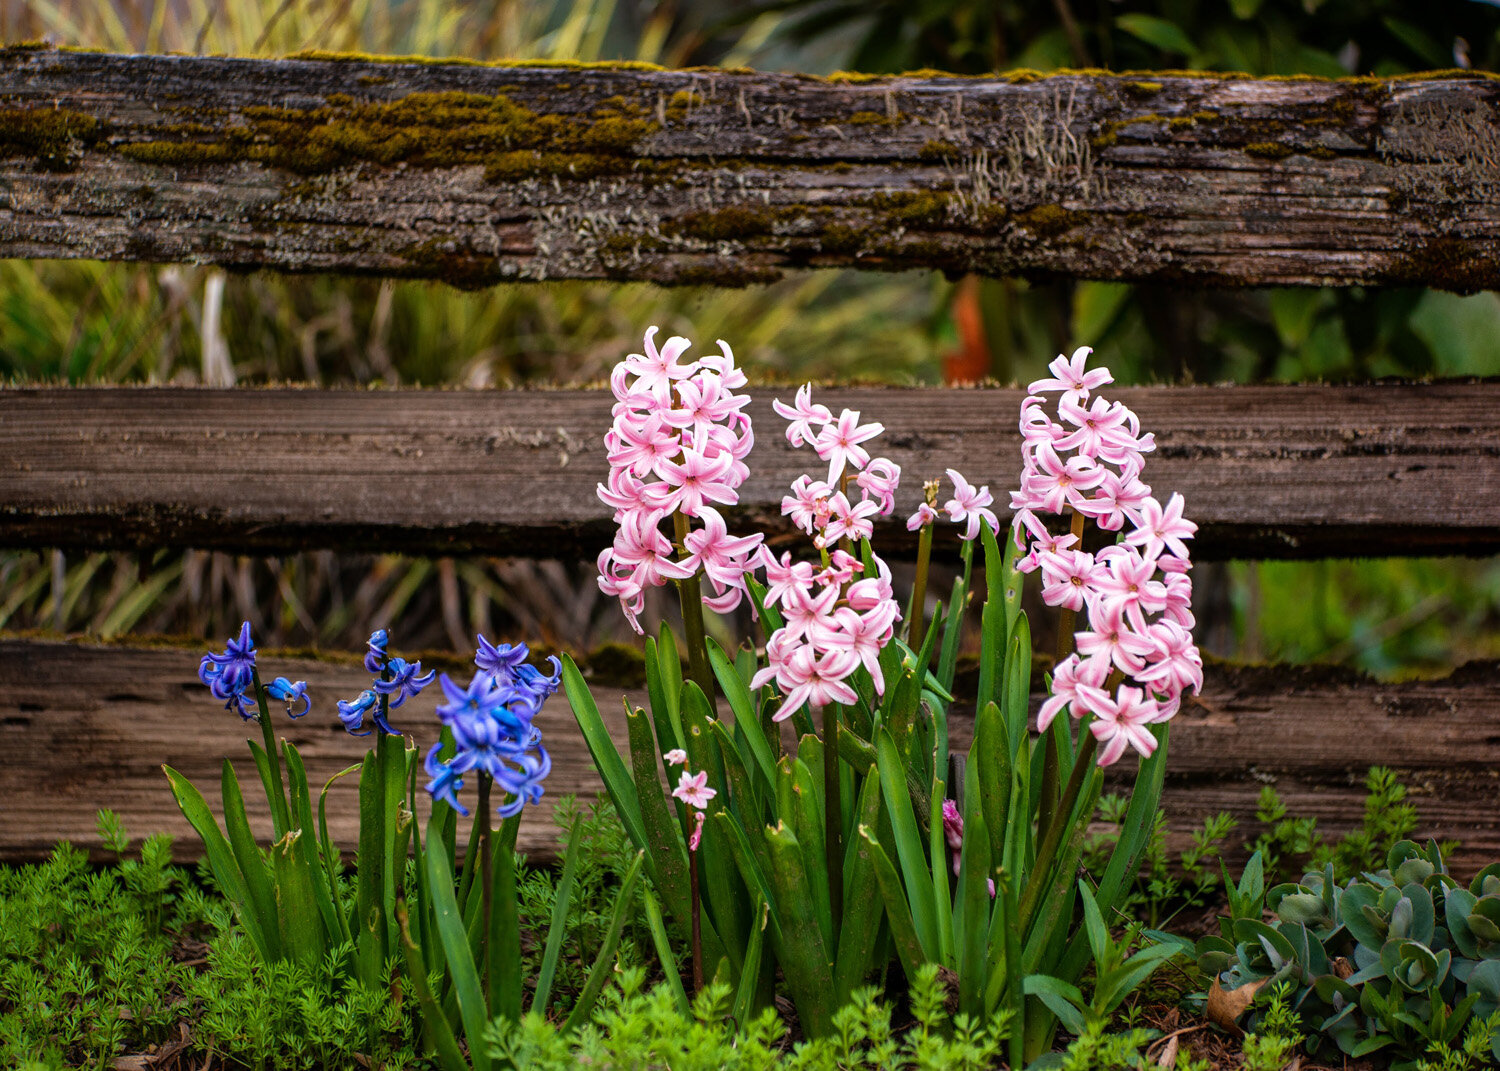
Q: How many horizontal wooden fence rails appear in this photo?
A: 3